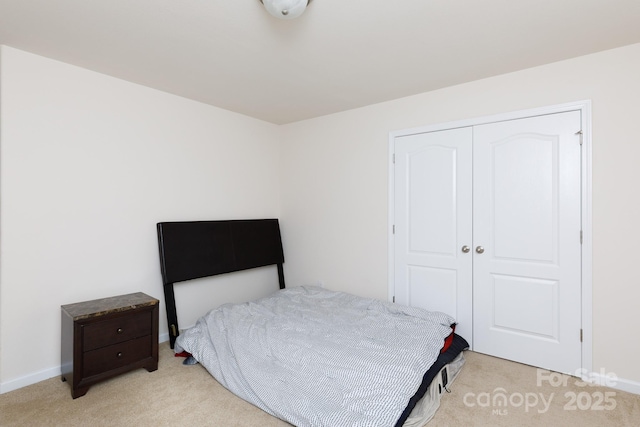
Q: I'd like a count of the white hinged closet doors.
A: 2